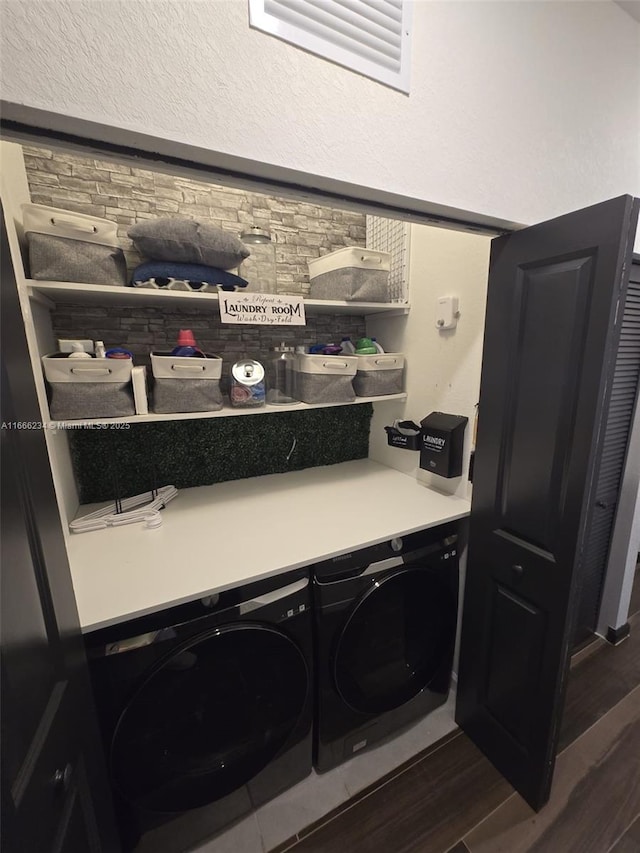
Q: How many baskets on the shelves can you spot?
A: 6